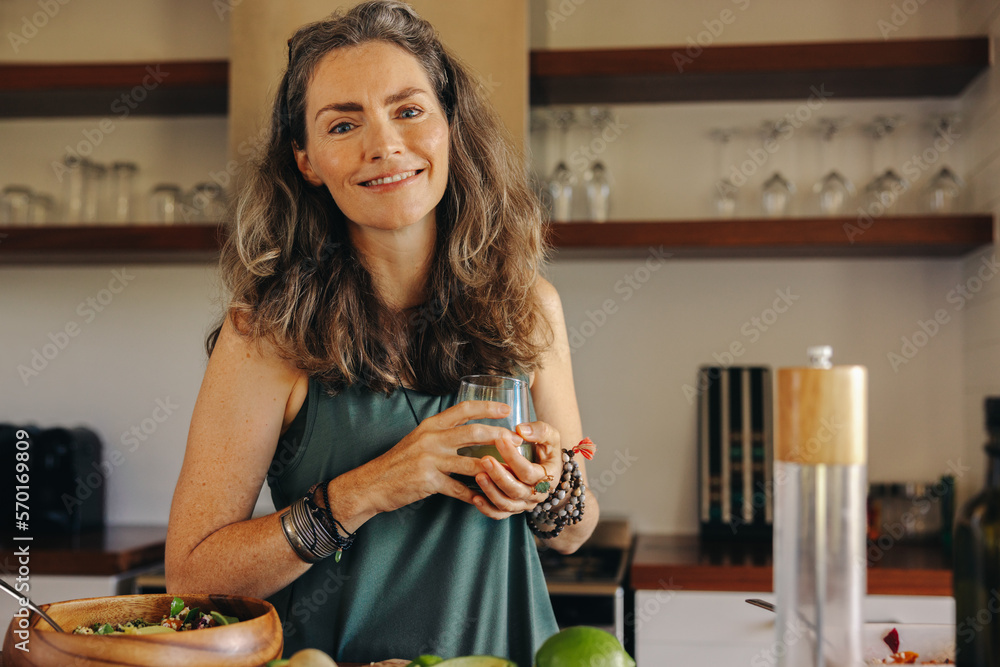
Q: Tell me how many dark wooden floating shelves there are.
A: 4